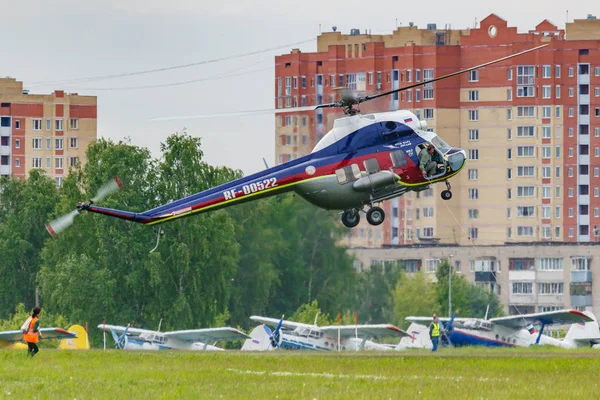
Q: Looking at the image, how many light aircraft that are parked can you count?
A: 4